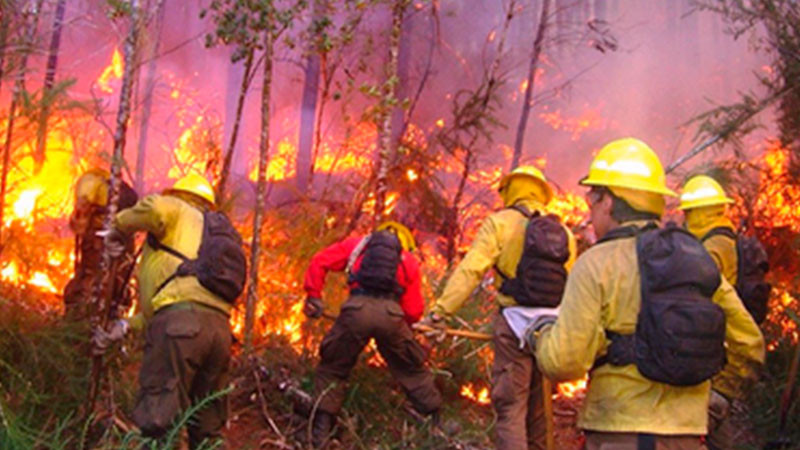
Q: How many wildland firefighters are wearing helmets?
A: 6